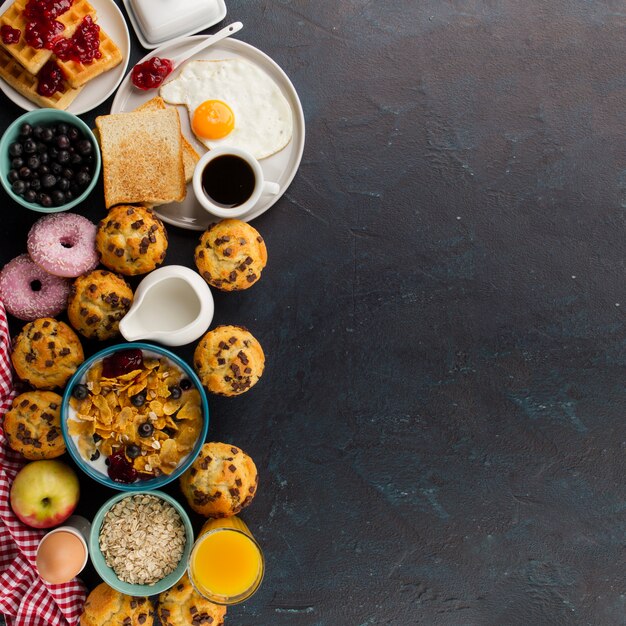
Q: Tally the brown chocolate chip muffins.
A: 9